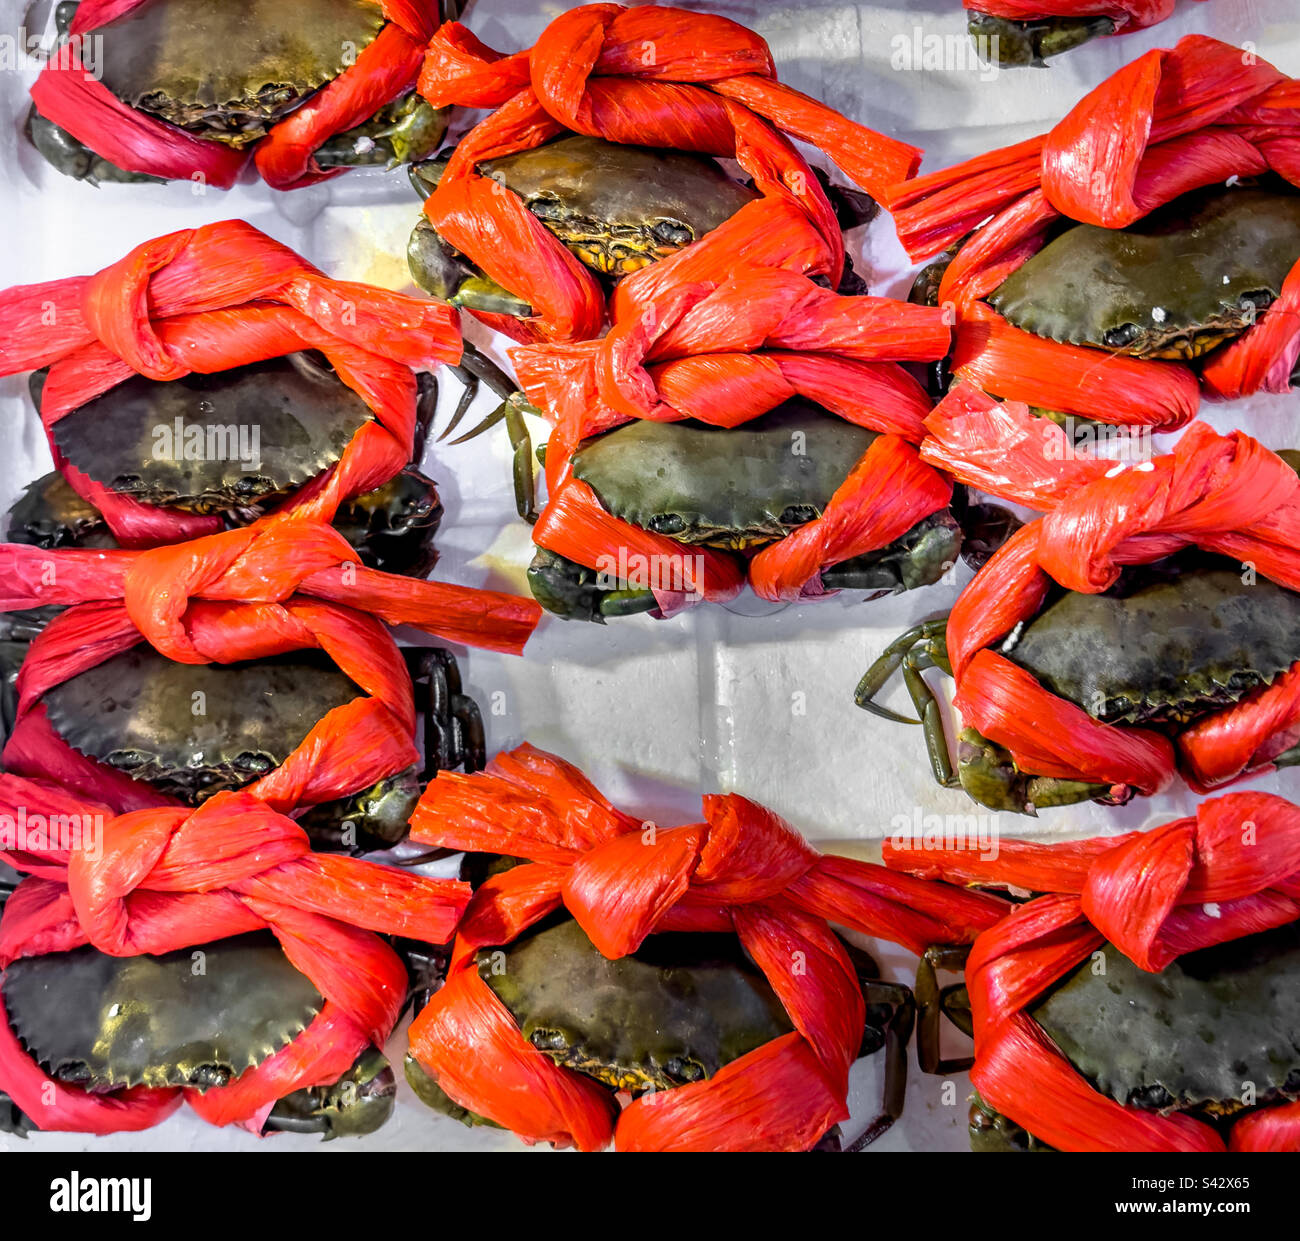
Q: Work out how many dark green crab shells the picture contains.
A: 10